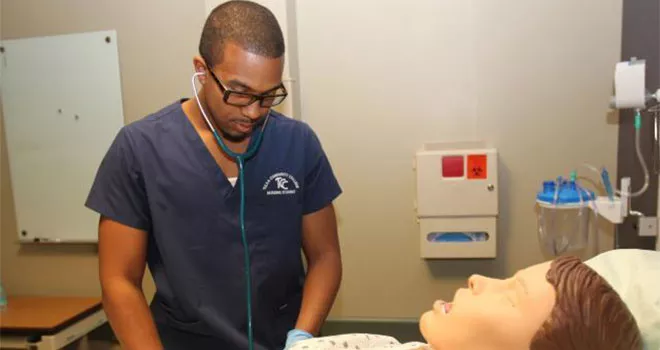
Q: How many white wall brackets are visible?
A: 1